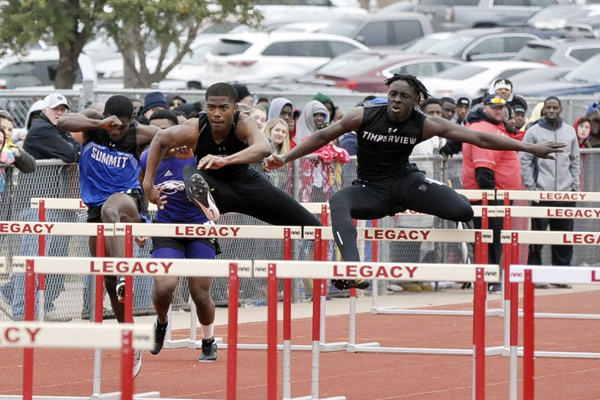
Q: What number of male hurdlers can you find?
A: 4